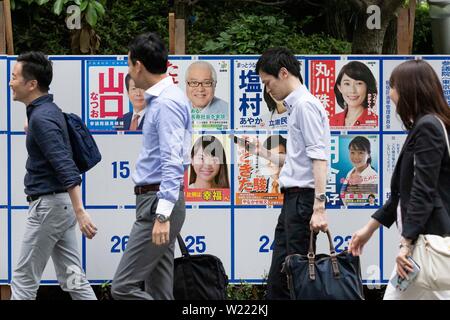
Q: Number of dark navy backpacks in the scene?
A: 1